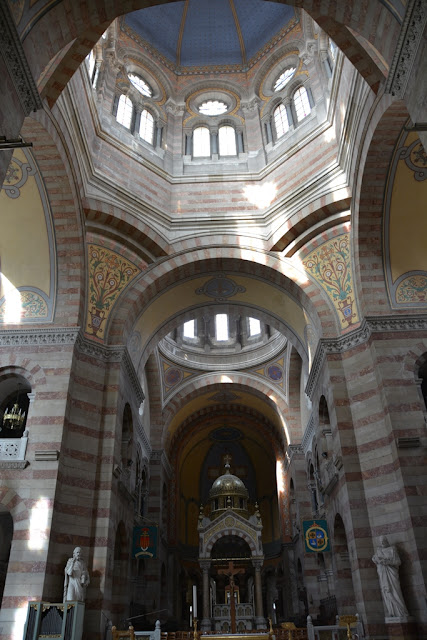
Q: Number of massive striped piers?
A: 2